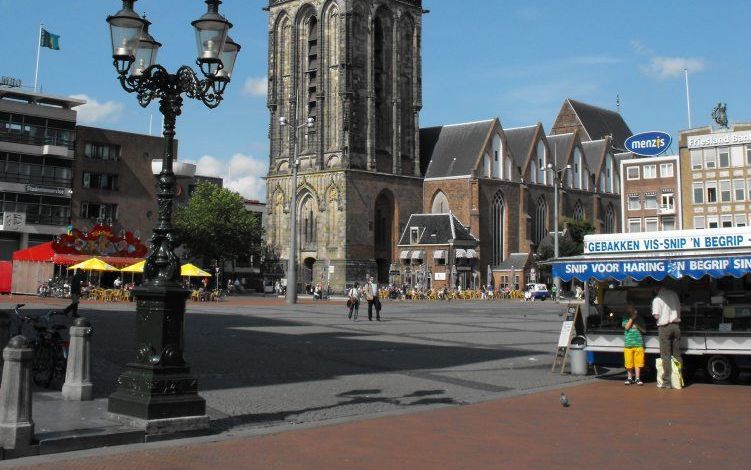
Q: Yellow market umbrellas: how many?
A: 3